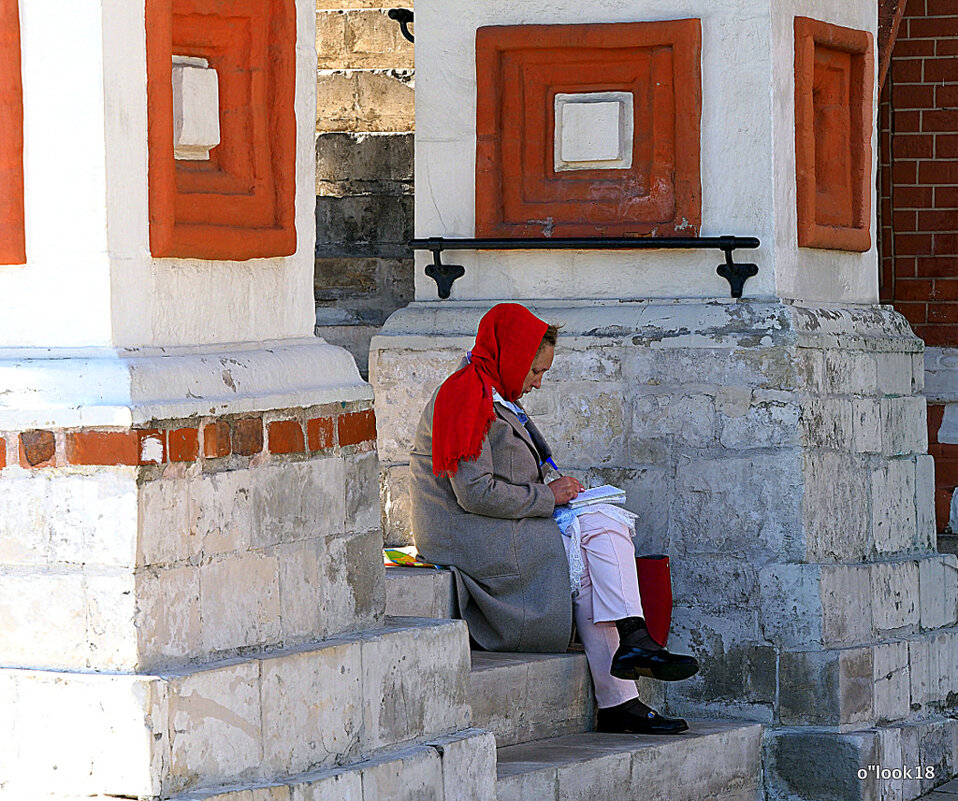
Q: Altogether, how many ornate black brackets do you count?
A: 2